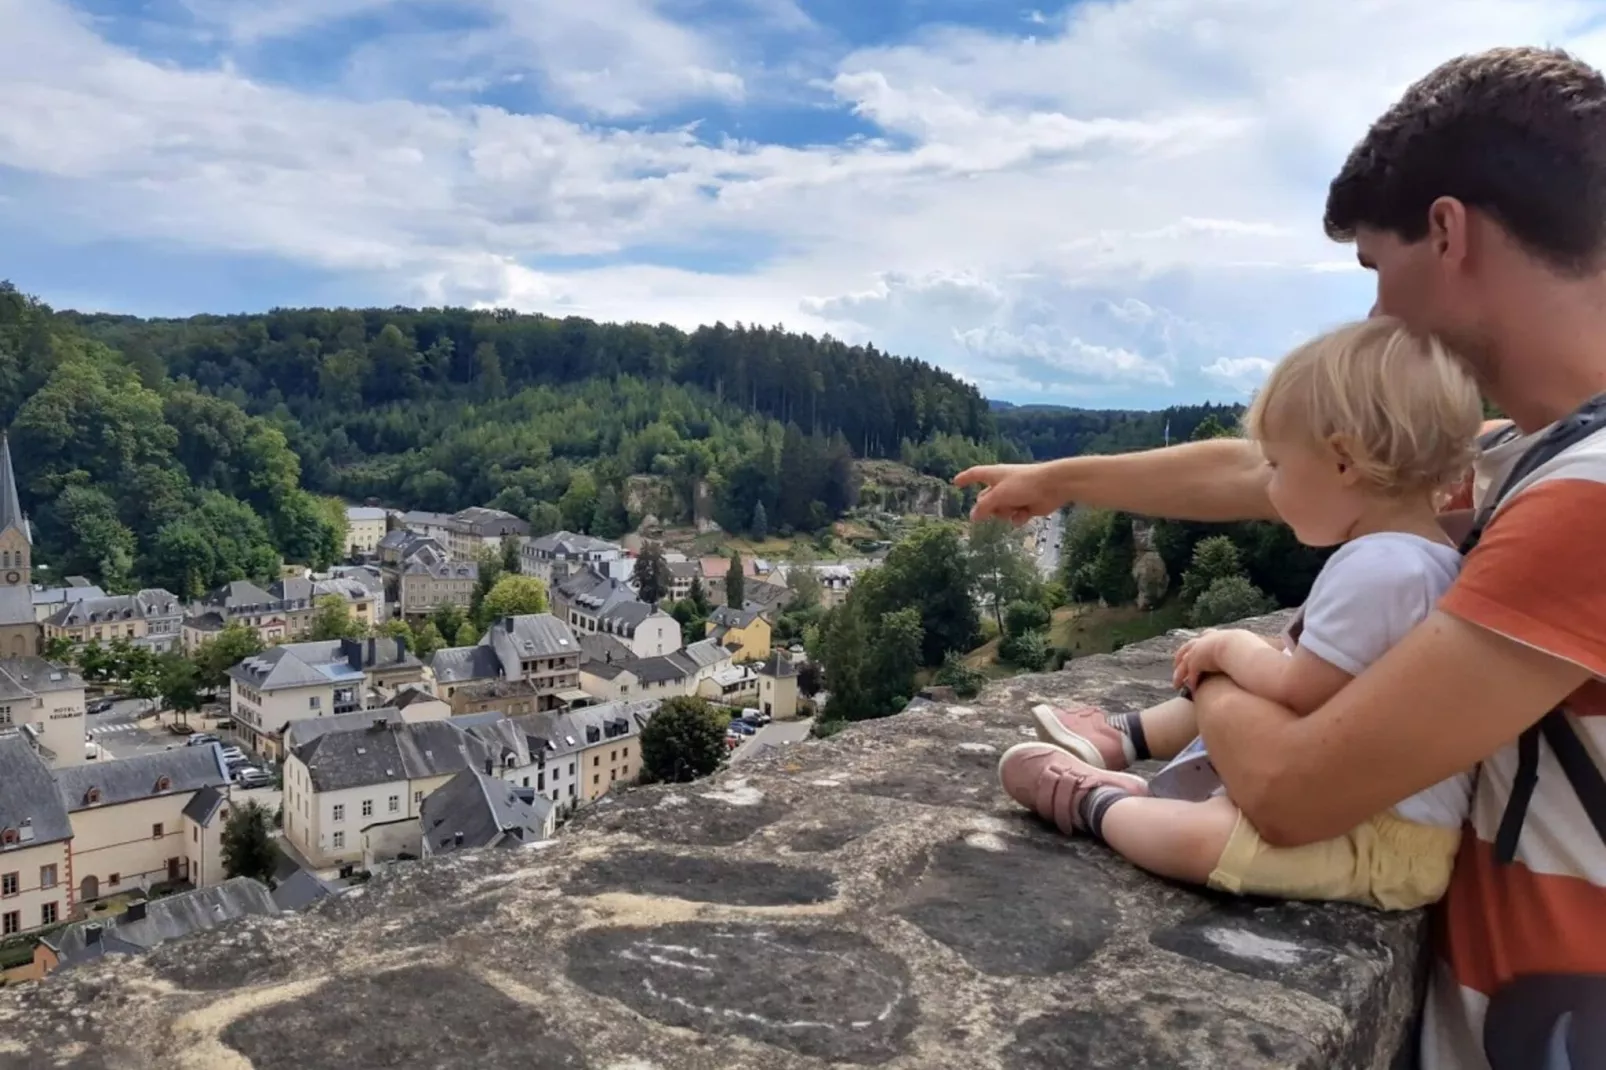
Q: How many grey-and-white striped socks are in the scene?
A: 2